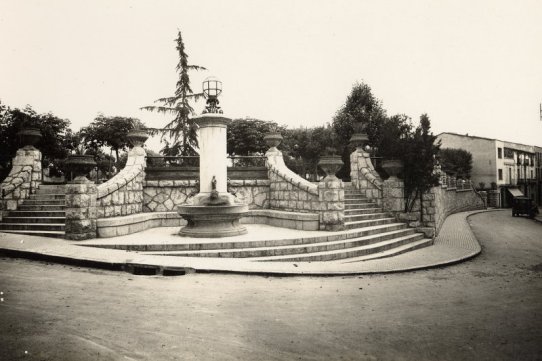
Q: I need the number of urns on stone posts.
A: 7